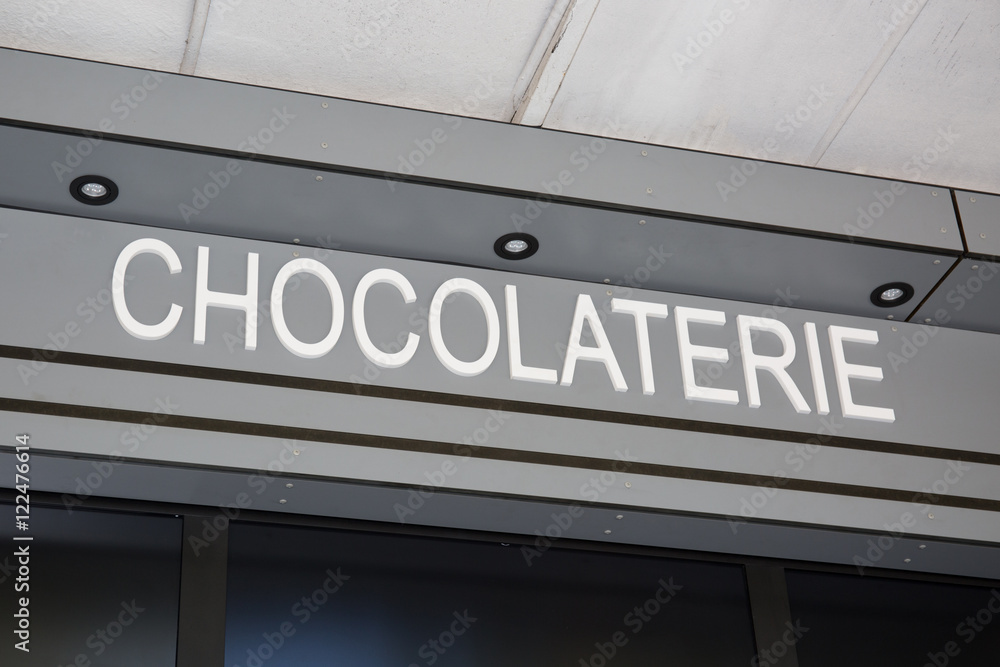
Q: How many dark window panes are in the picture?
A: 3